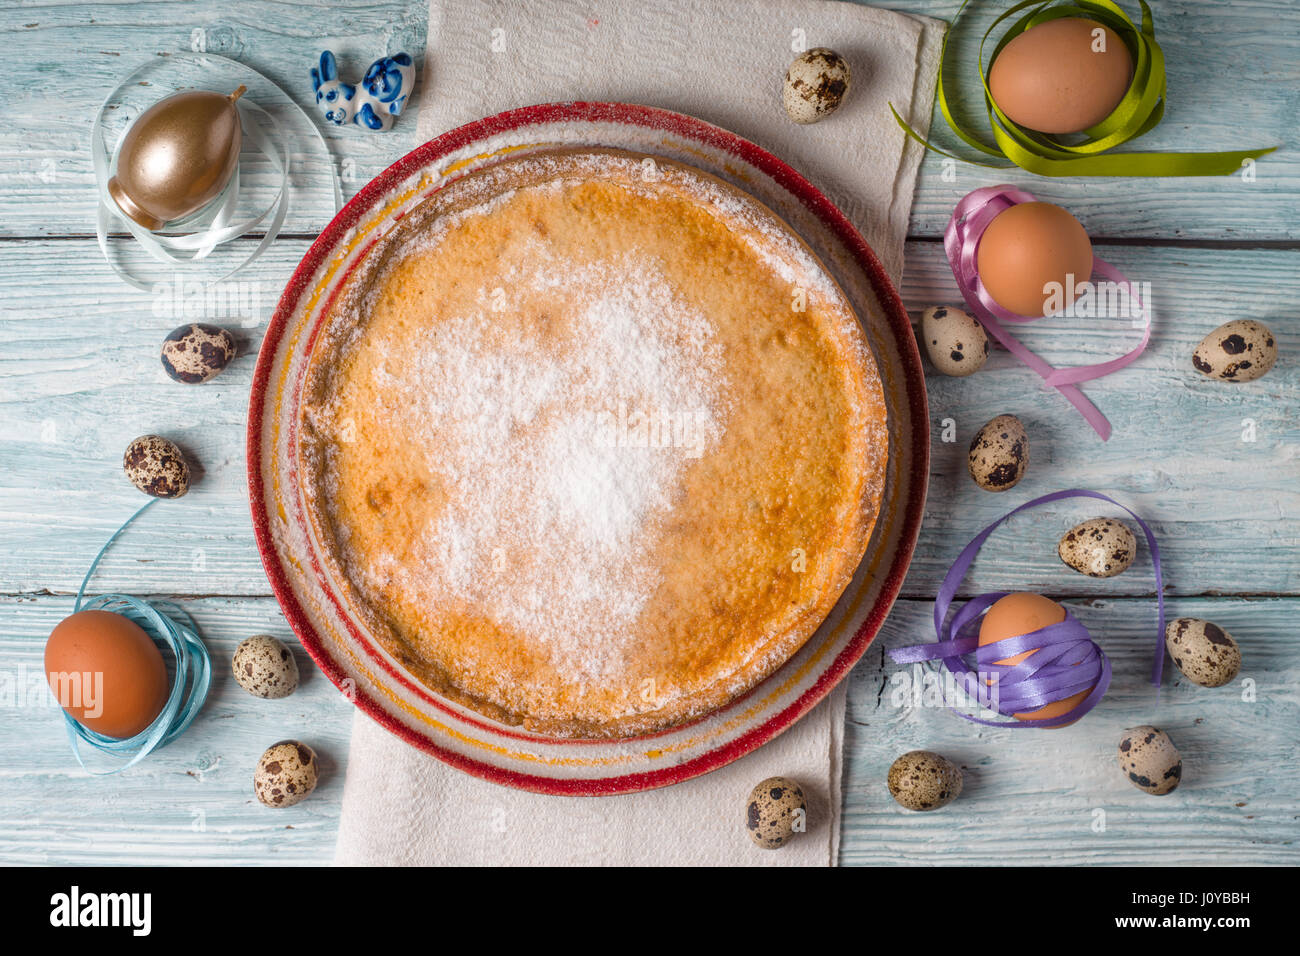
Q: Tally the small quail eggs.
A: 13